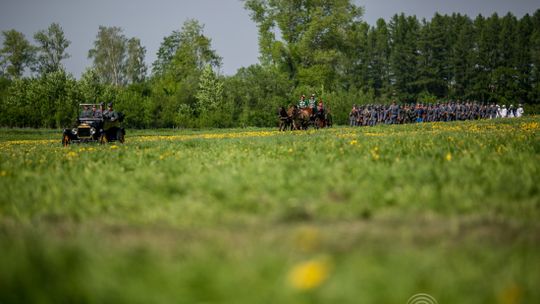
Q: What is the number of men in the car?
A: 4